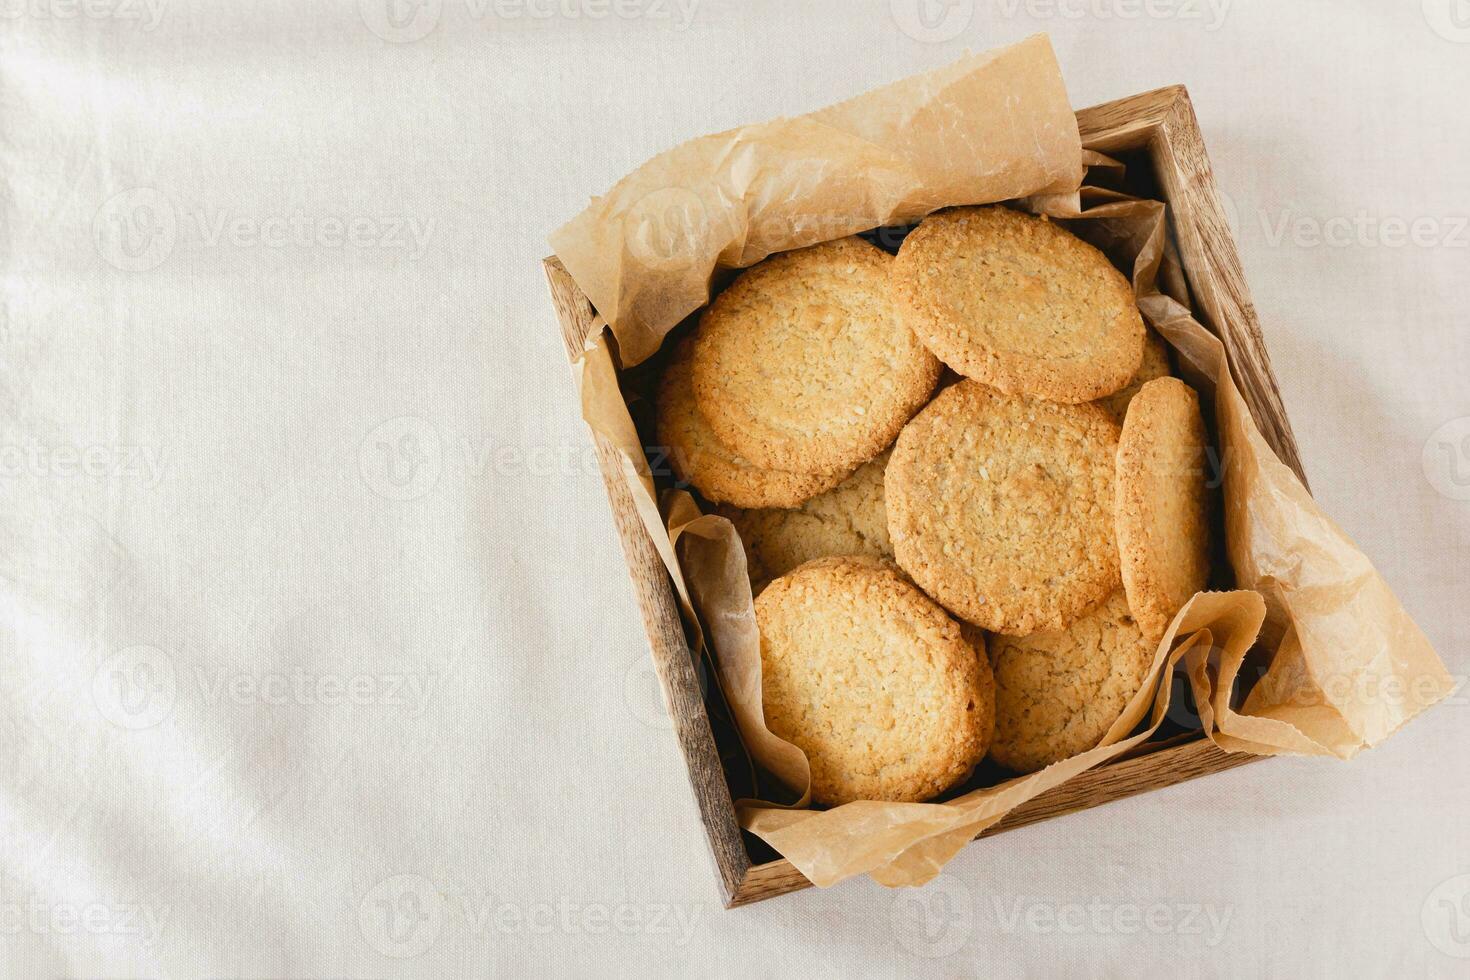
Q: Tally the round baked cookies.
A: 10